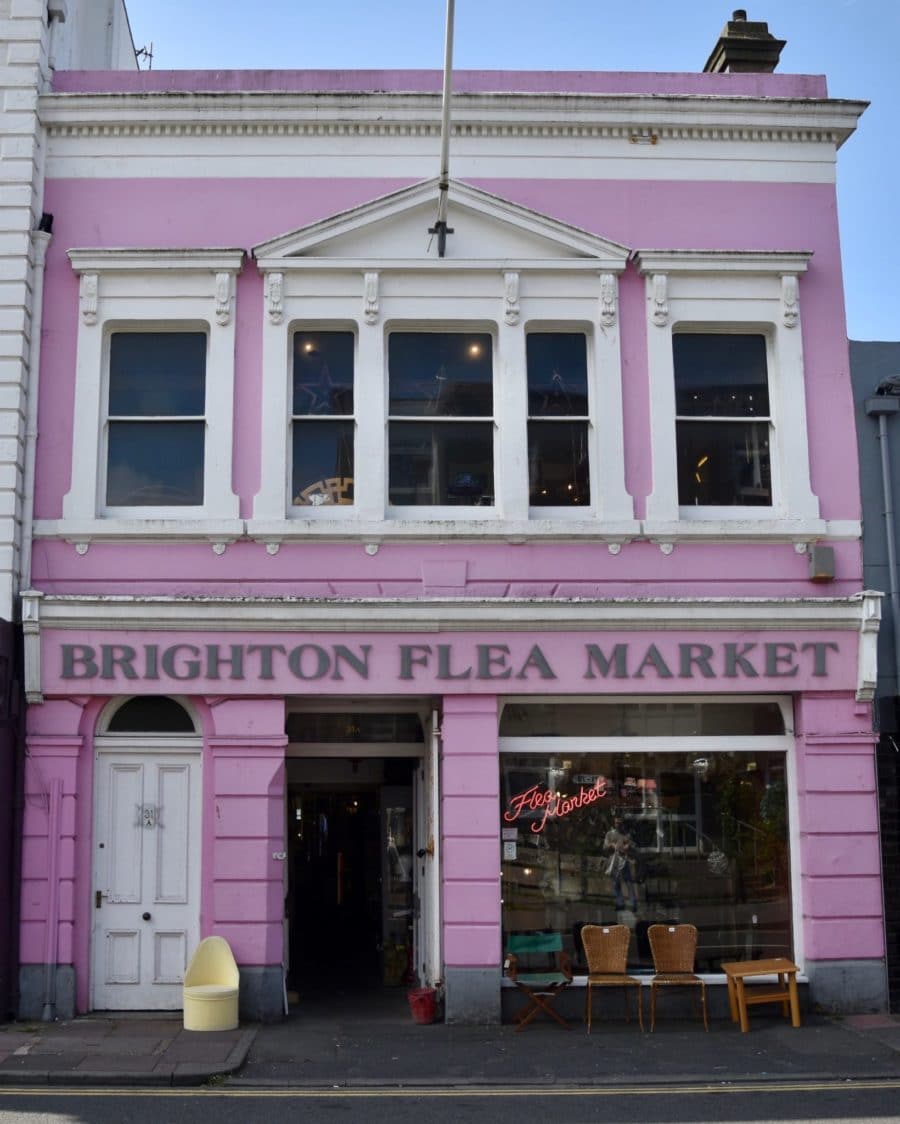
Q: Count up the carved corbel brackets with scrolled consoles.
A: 8